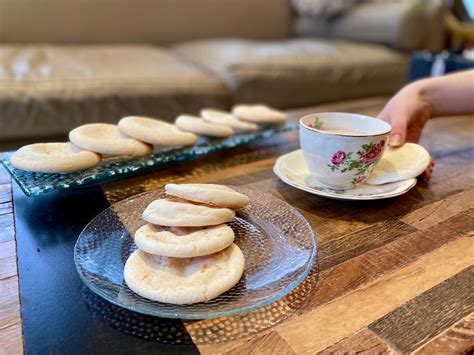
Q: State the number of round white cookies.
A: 11